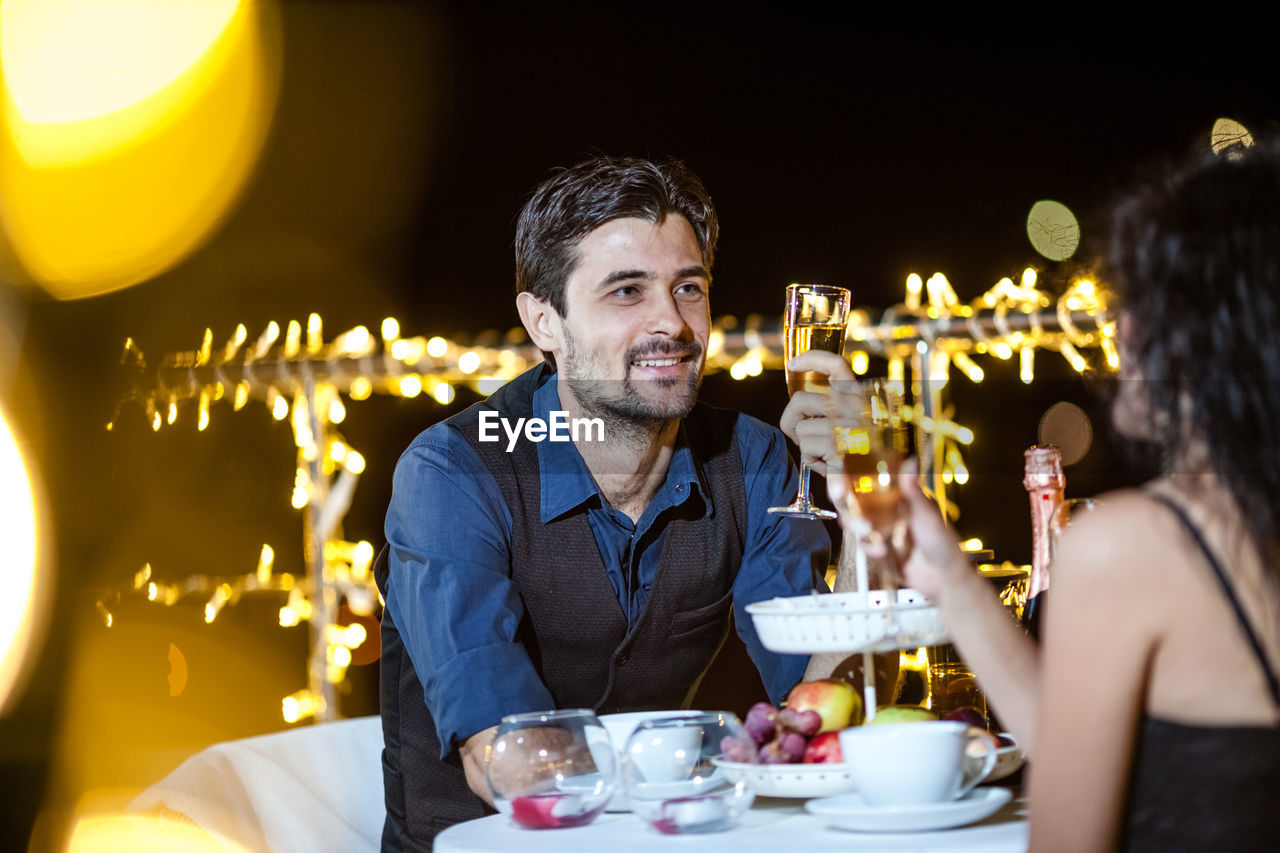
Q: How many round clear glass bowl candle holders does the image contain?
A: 2